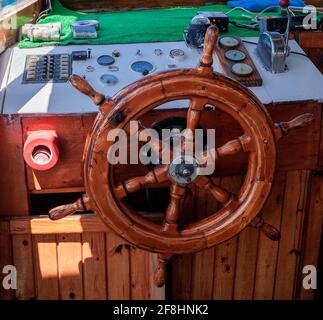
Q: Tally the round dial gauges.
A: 6